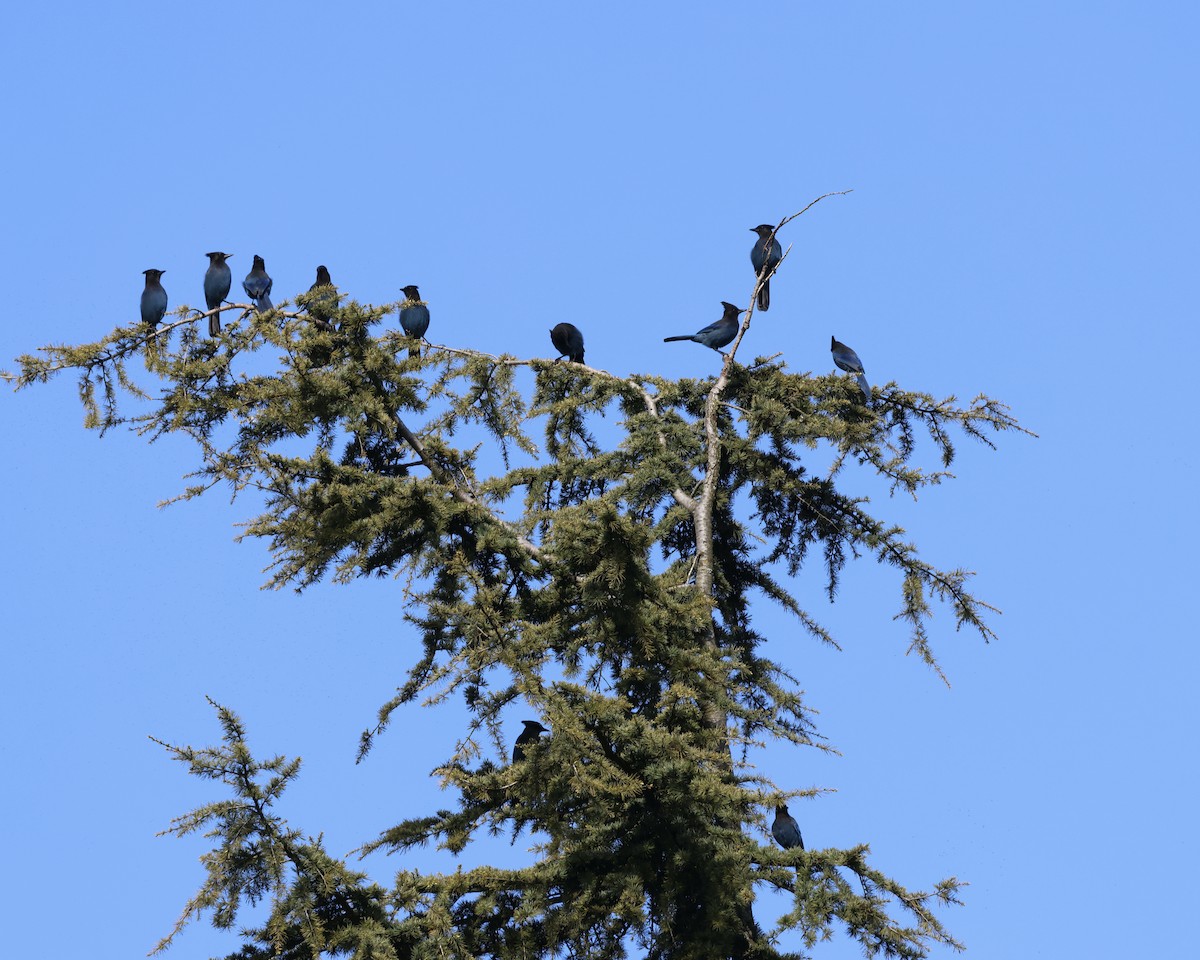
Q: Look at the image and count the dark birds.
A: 11